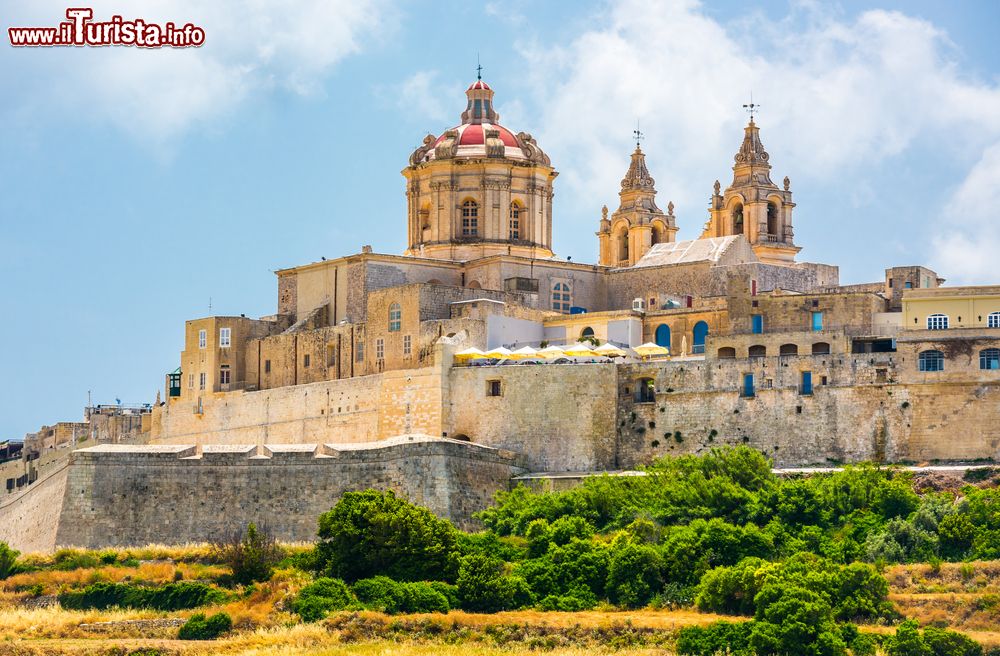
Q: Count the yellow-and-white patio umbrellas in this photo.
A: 7